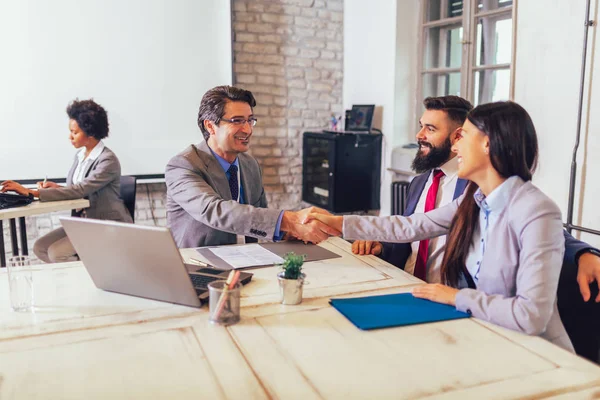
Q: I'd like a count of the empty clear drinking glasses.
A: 1